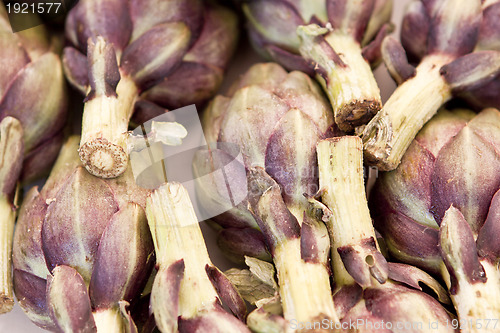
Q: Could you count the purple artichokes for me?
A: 9